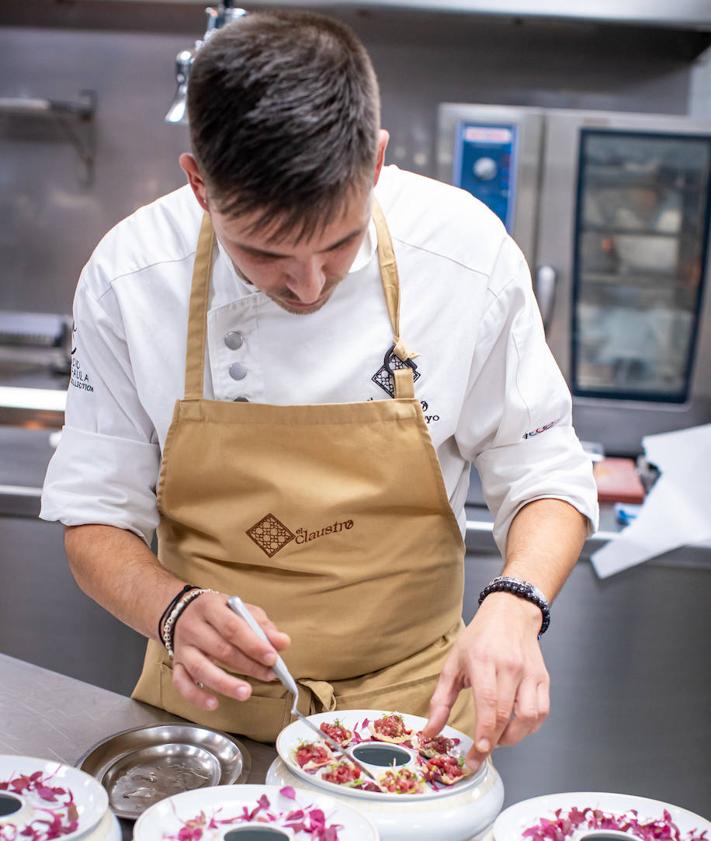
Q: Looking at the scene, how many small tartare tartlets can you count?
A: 7